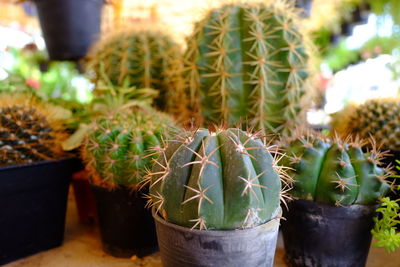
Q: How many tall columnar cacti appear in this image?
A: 2